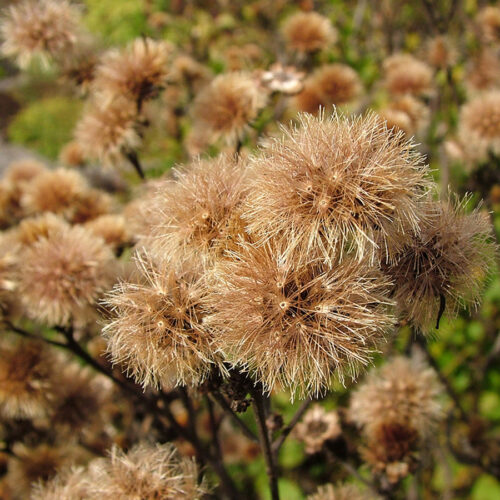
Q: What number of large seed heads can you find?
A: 5